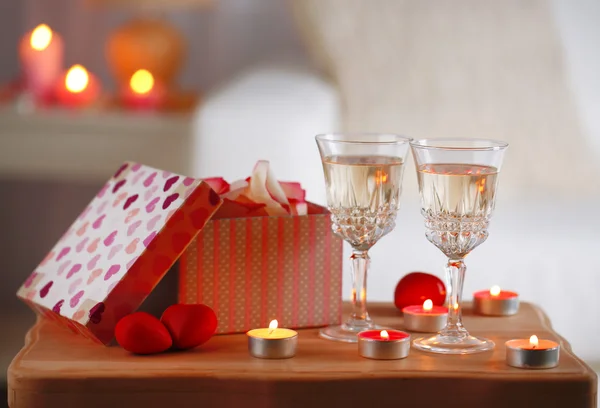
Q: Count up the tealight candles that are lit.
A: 5